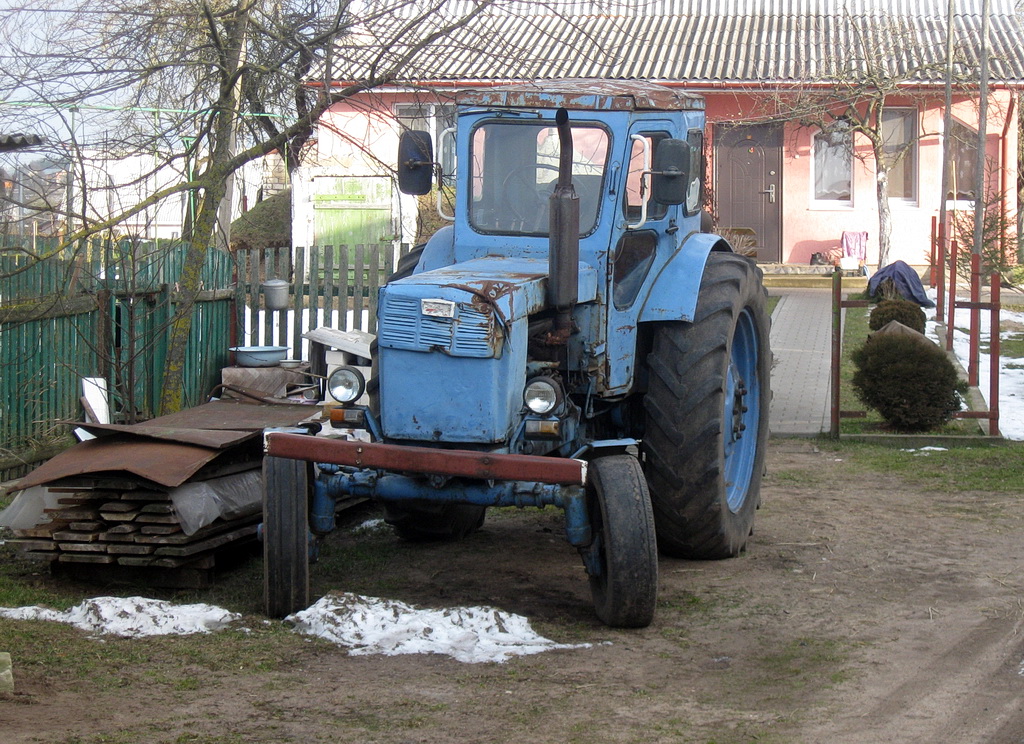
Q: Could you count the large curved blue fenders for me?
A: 2